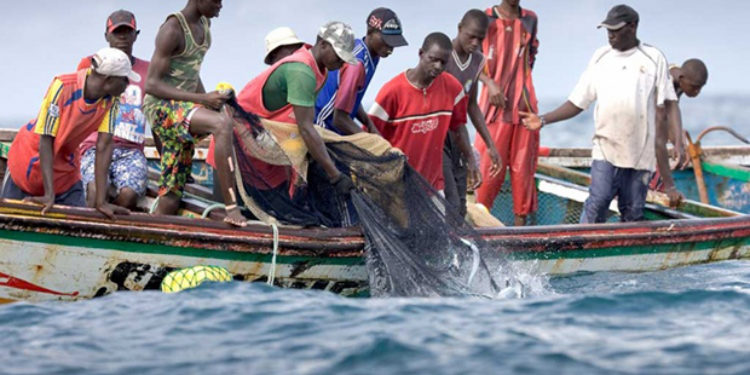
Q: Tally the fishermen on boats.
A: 11